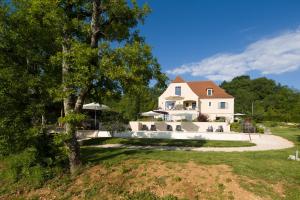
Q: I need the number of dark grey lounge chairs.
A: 6